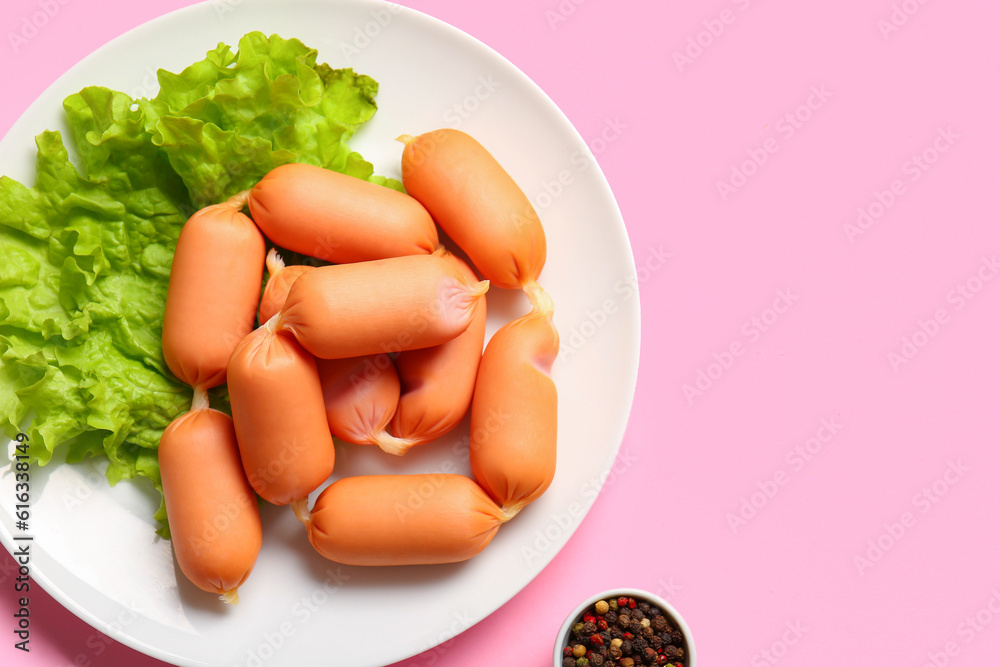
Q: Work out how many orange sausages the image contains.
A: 10